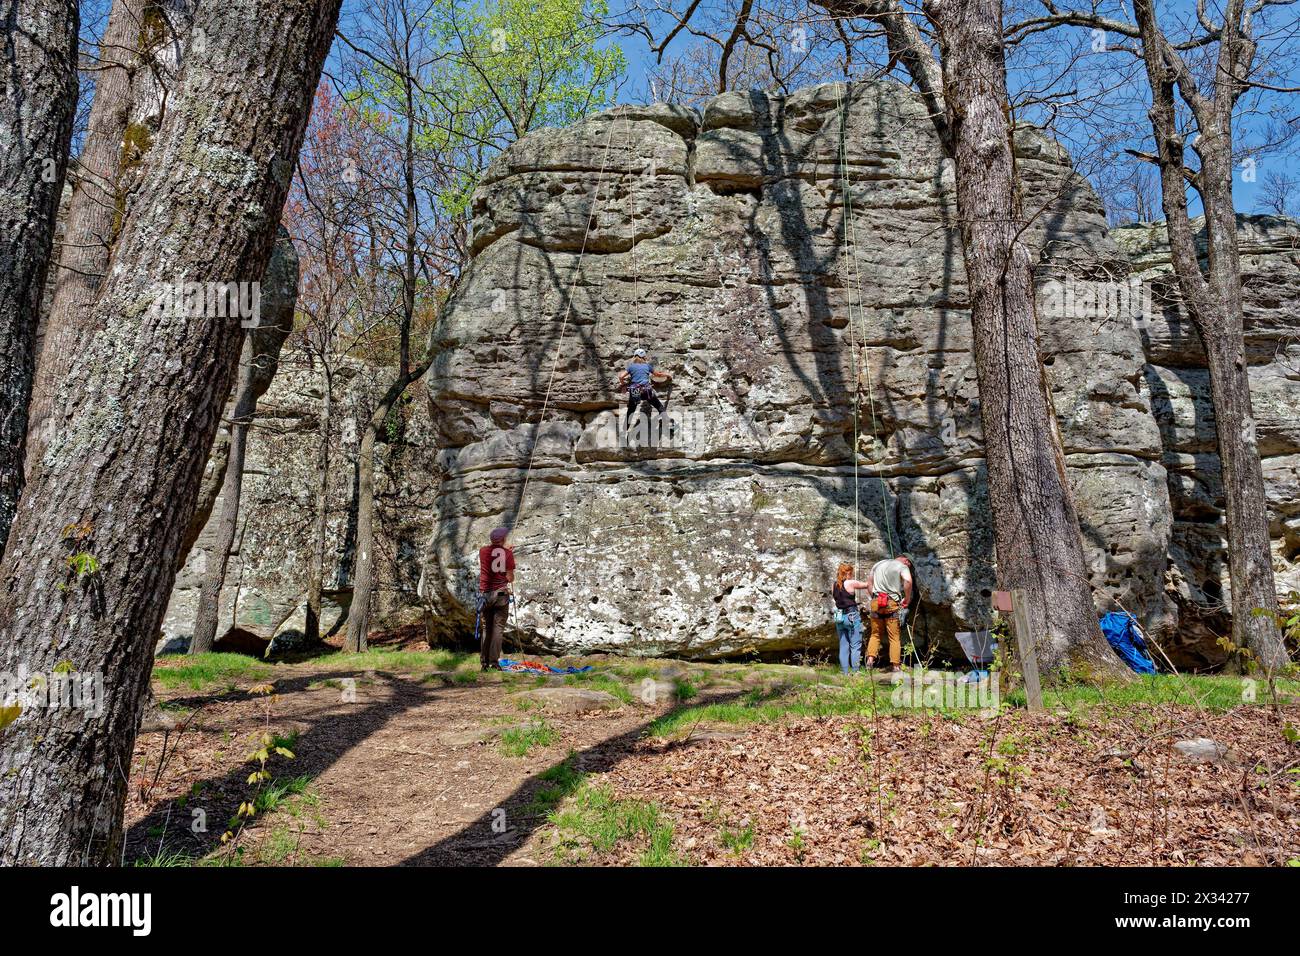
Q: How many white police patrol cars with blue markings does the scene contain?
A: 0